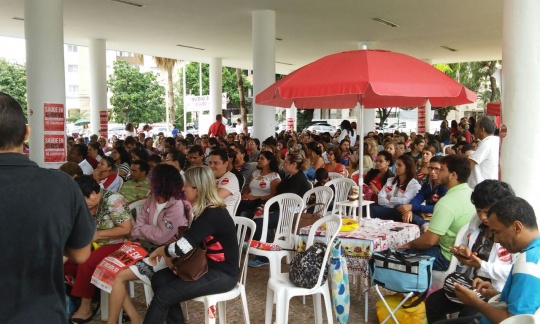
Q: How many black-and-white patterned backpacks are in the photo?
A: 1